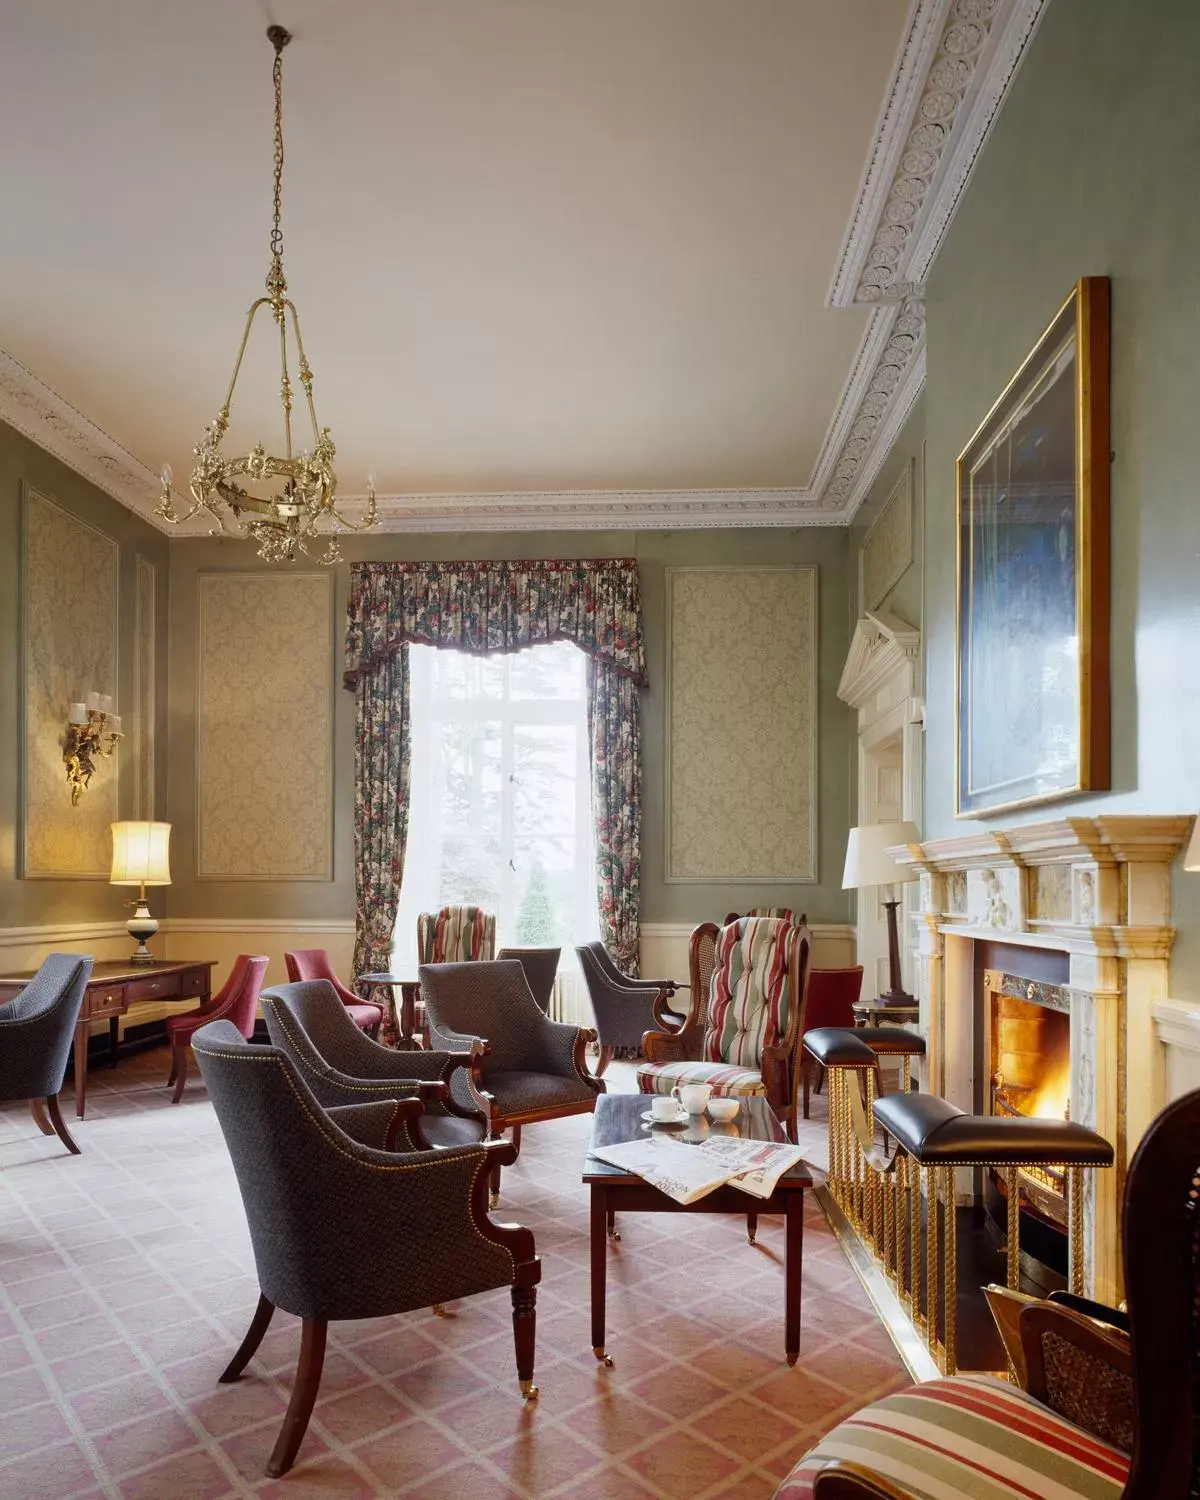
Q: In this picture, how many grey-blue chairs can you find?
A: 6